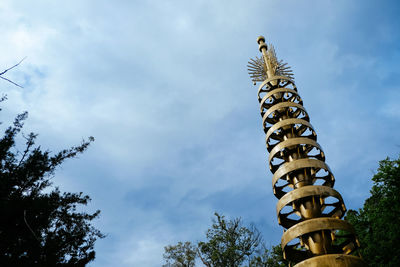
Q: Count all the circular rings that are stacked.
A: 9